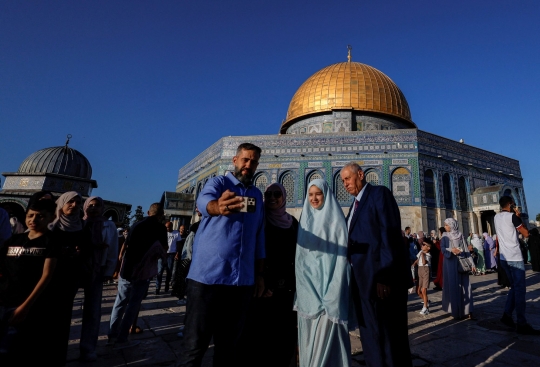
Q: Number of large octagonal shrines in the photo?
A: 1